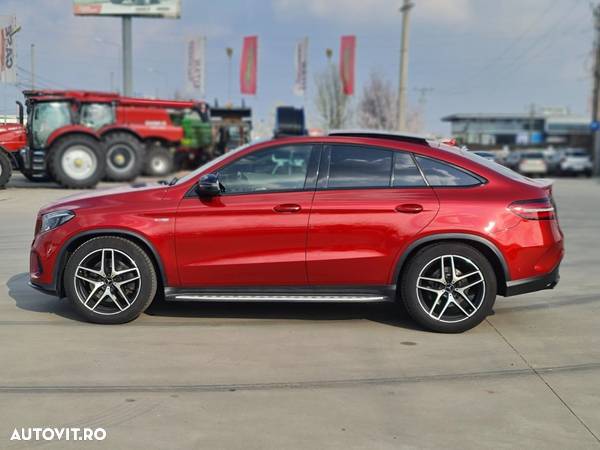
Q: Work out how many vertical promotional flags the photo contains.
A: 5